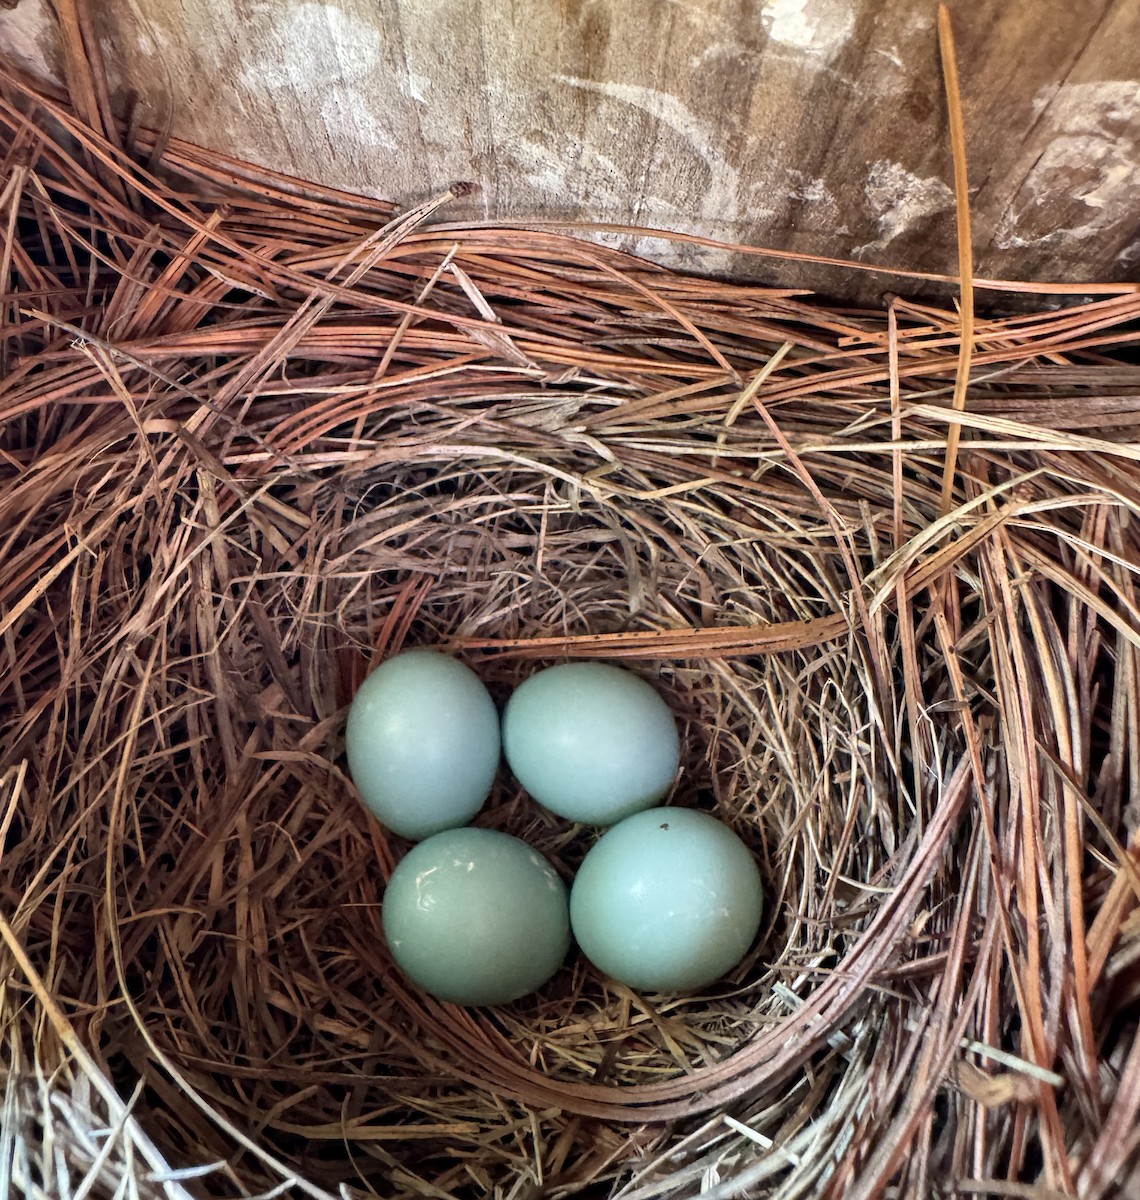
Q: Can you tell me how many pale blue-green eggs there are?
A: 4